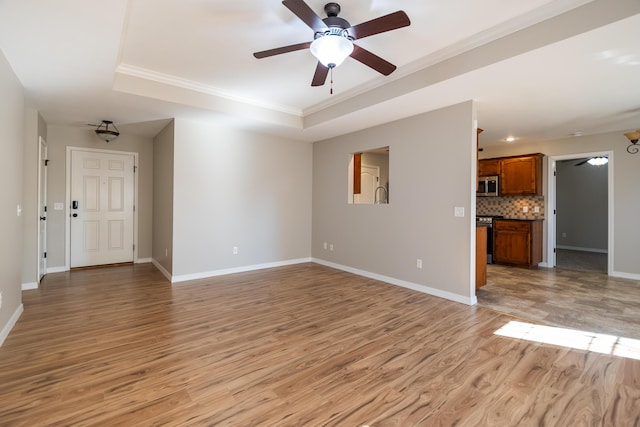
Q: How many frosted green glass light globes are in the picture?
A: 0